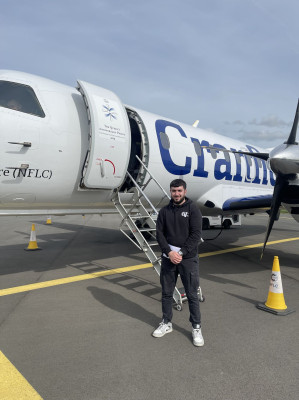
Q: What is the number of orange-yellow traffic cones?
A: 3